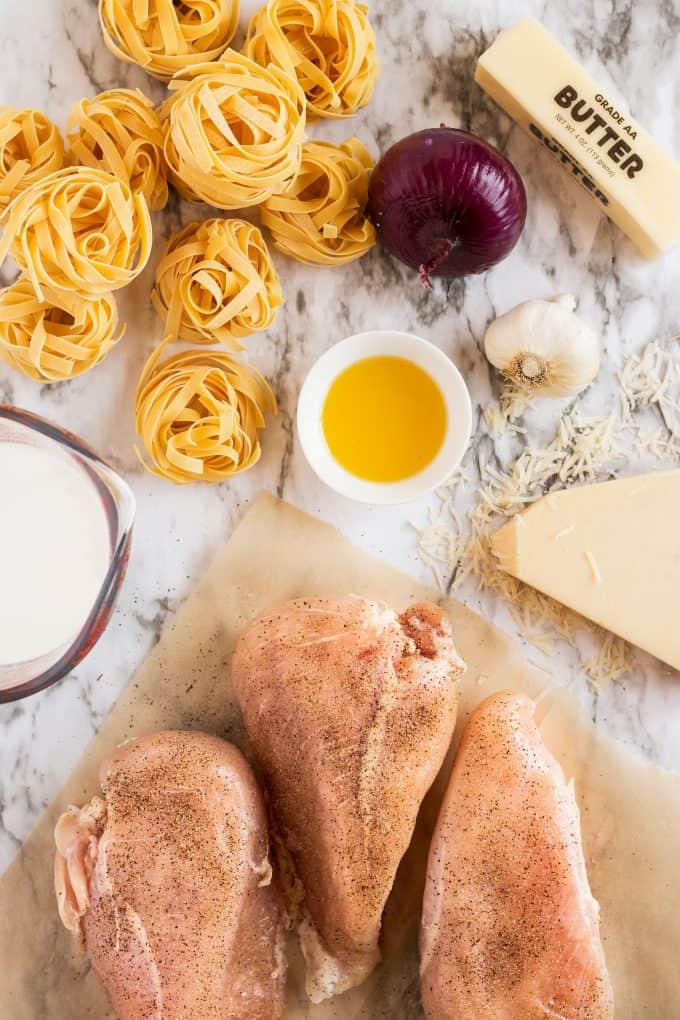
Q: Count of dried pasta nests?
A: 10